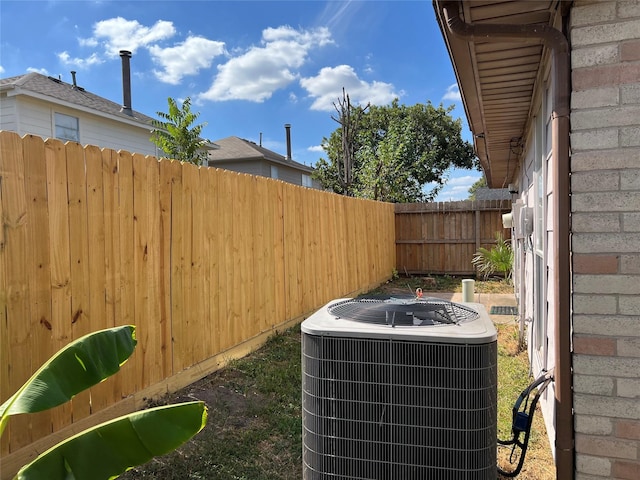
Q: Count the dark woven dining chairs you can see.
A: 0